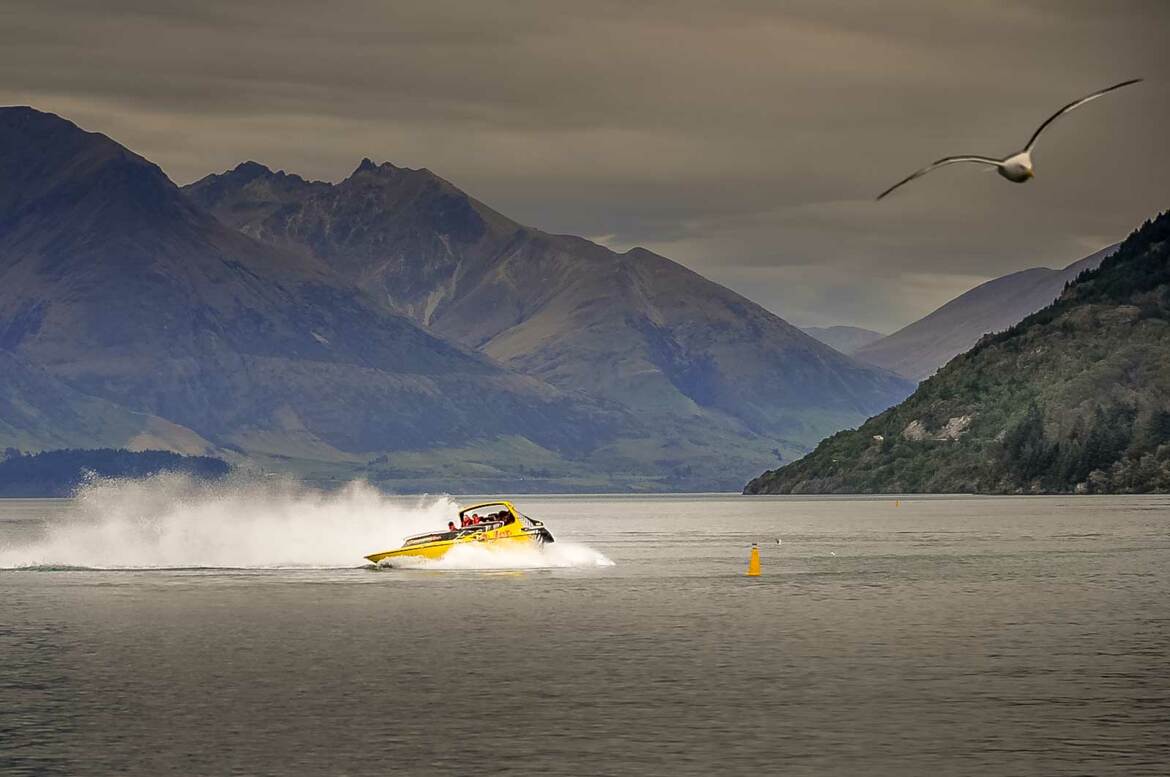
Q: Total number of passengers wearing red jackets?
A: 3